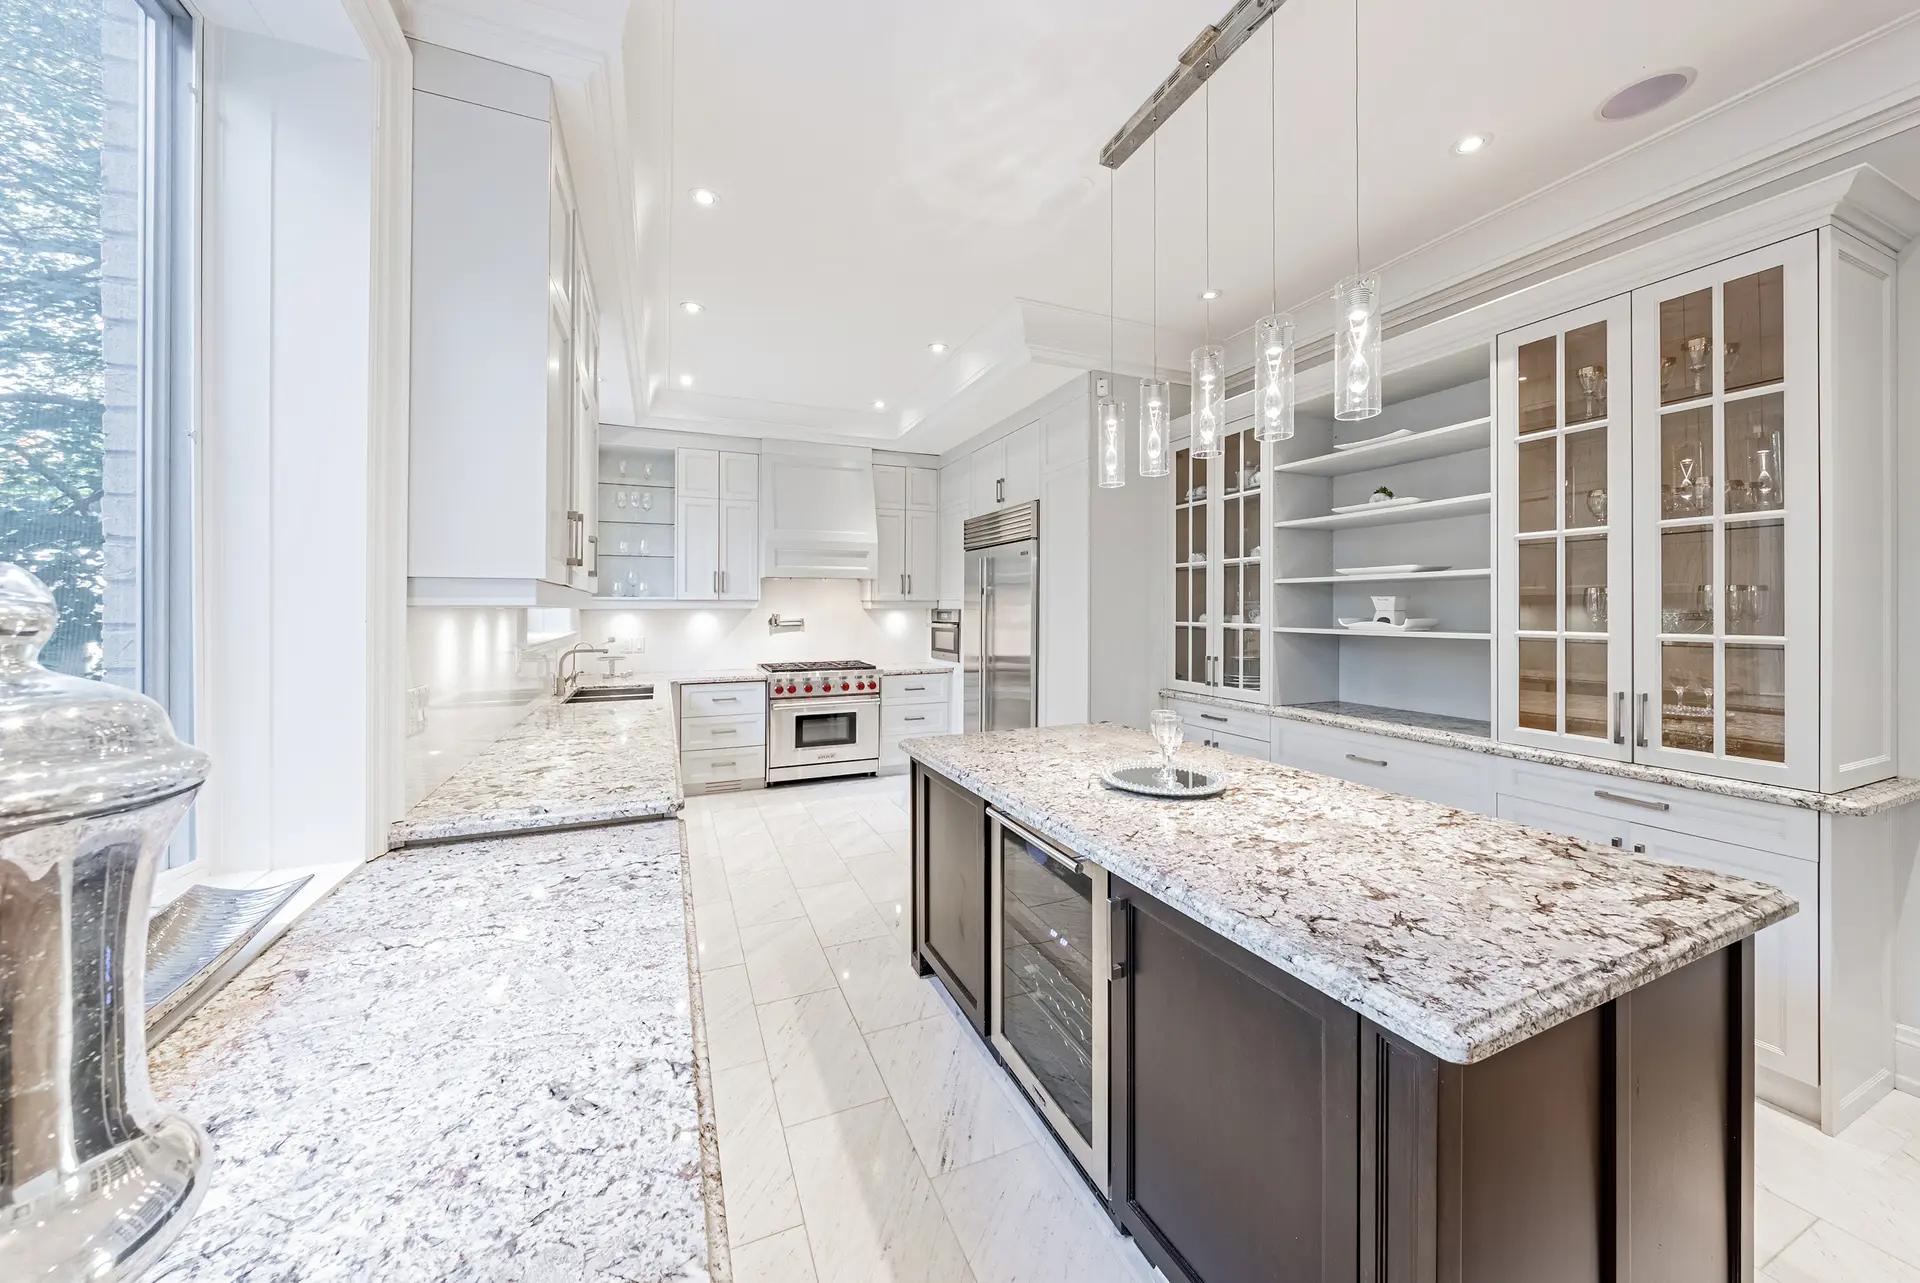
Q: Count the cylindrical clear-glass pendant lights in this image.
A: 5